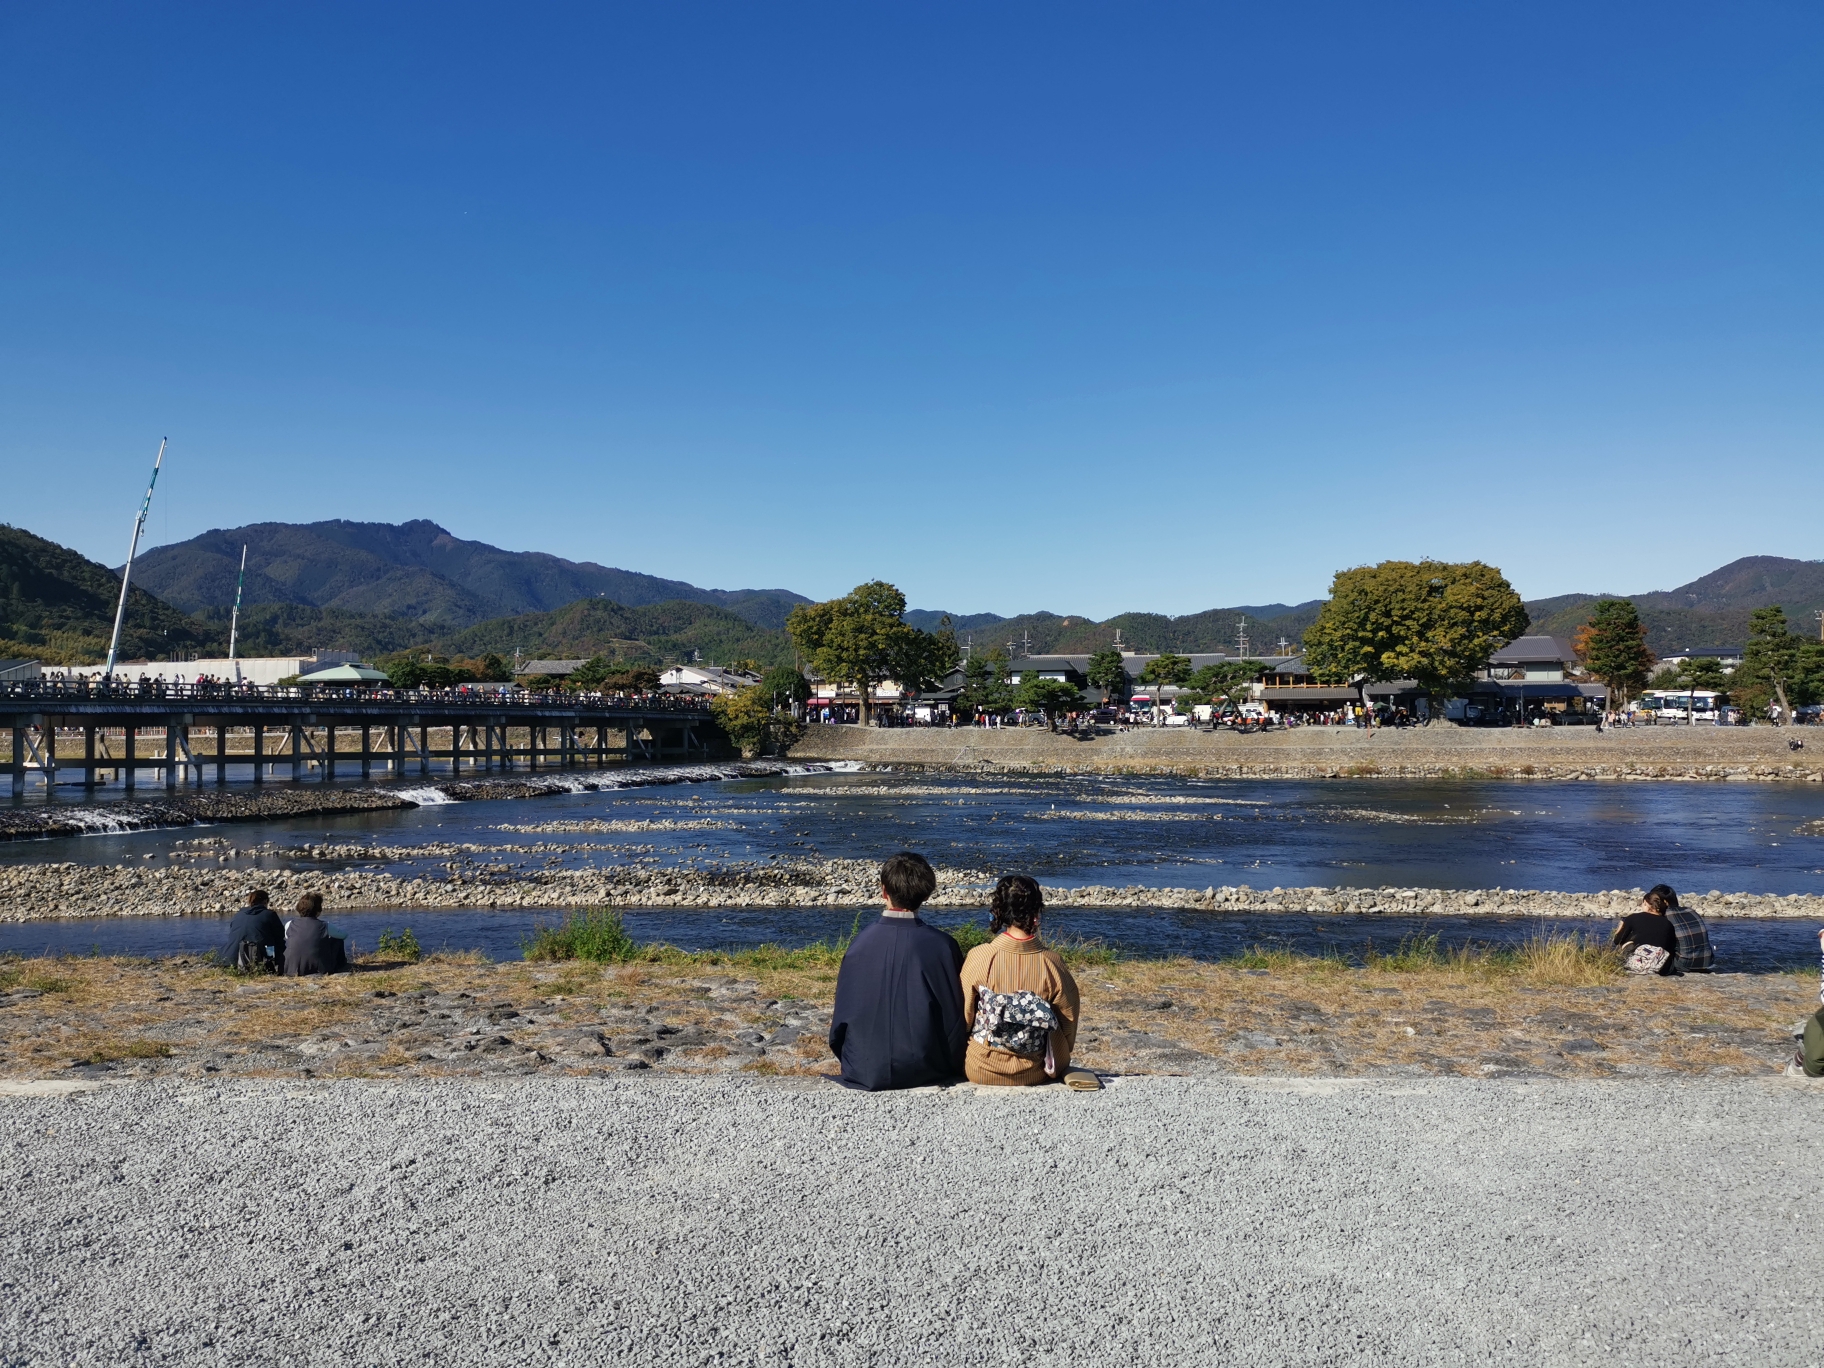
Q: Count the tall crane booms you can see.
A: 2